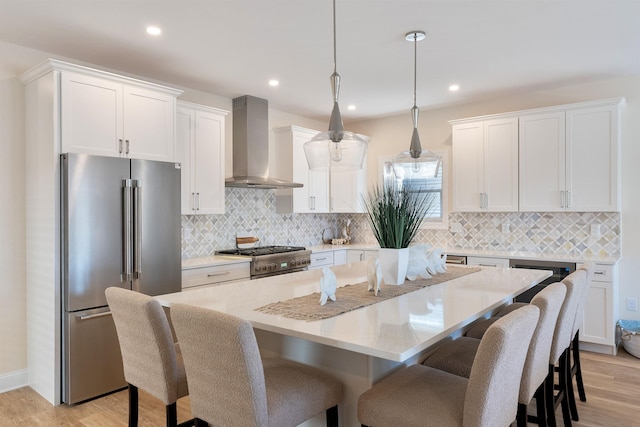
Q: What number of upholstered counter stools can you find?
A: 6